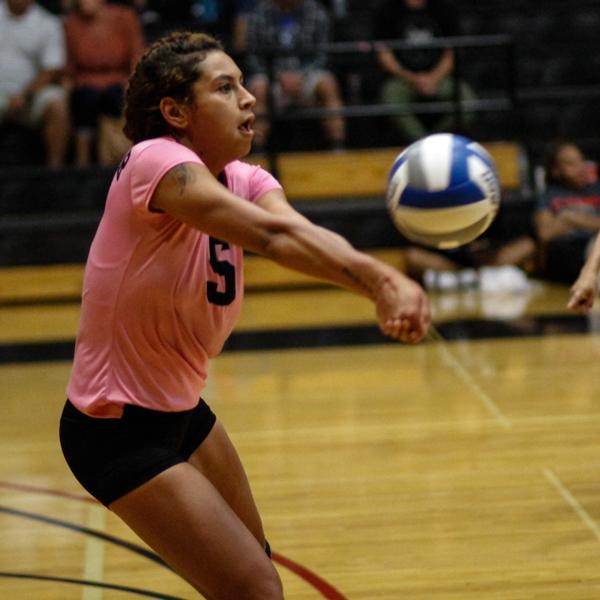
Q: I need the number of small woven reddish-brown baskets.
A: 0